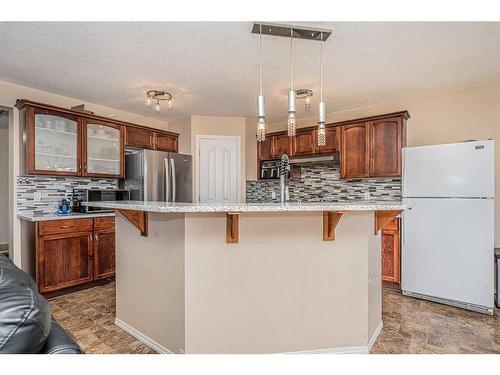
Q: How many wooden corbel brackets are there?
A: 4